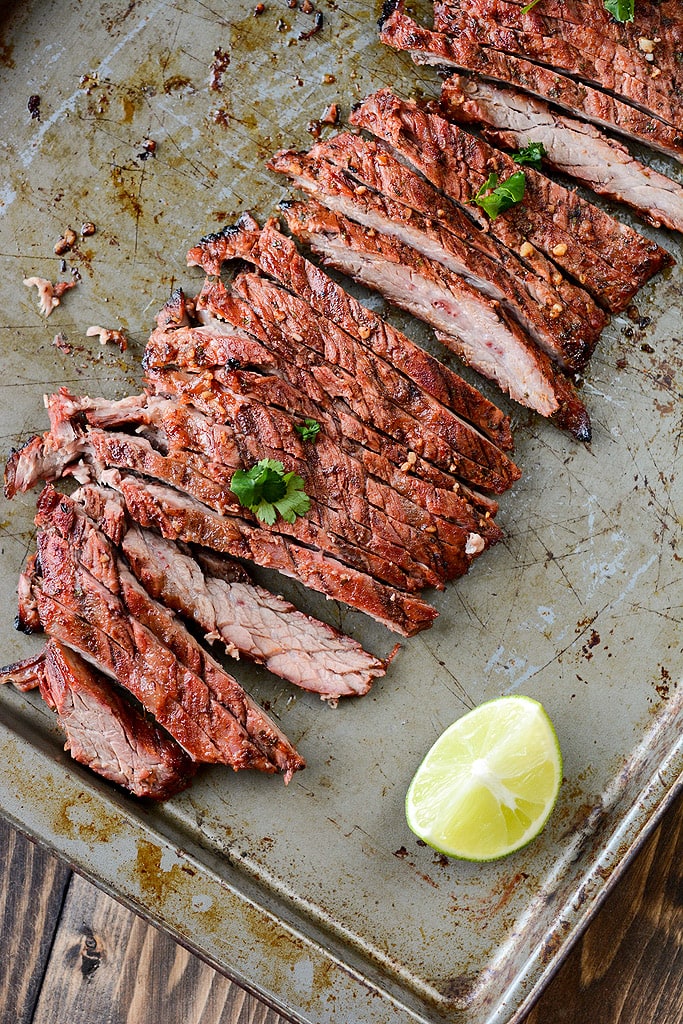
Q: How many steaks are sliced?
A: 3